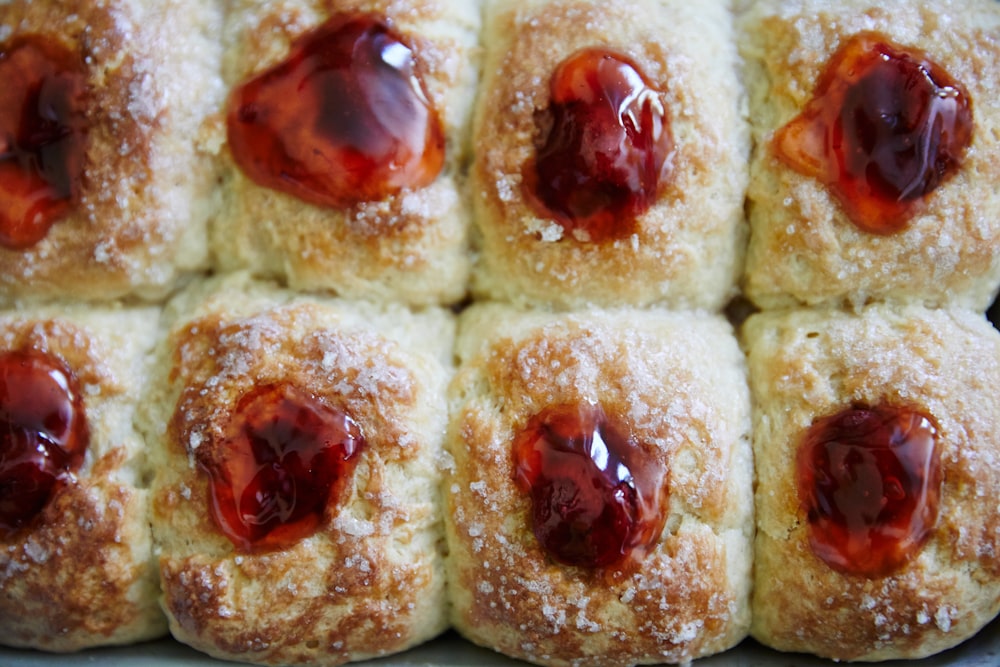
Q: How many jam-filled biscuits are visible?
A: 8